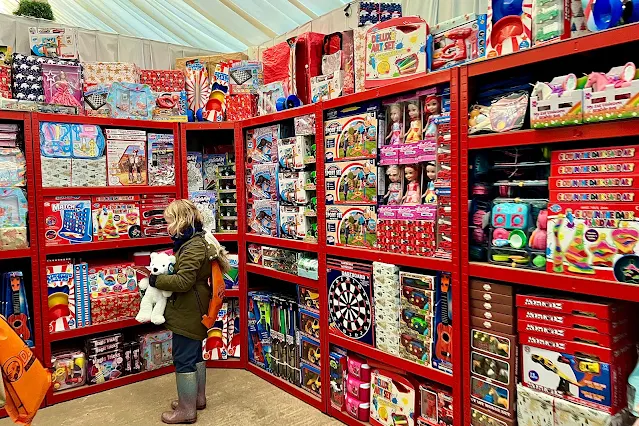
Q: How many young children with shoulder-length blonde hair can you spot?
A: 1